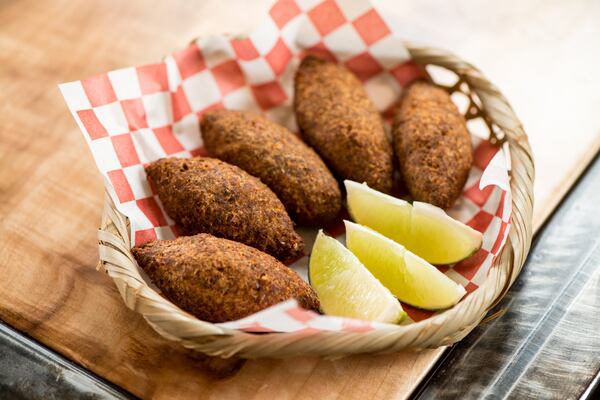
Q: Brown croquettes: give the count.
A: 5